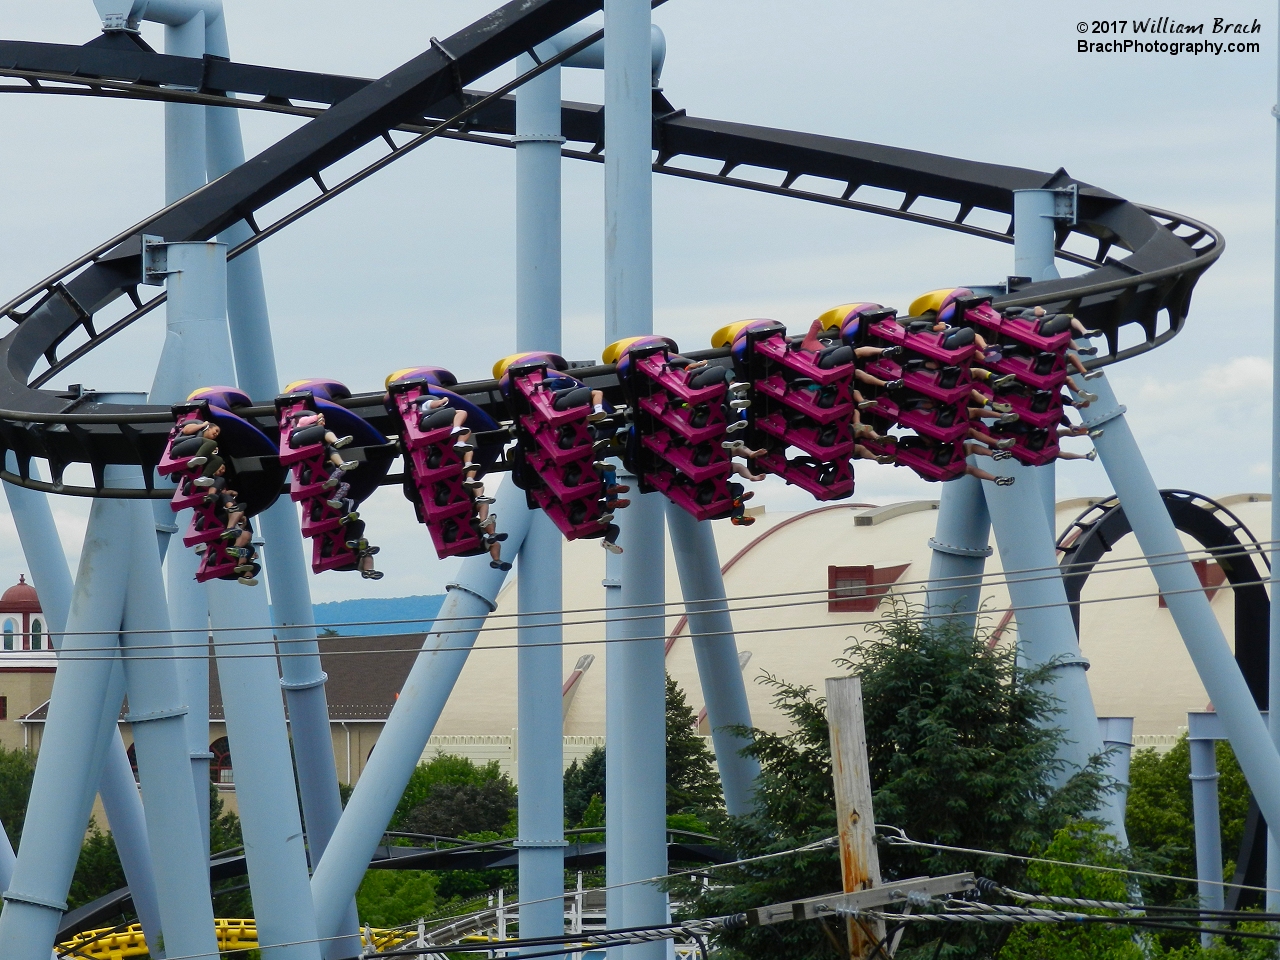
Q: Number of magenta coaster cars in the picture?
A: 8